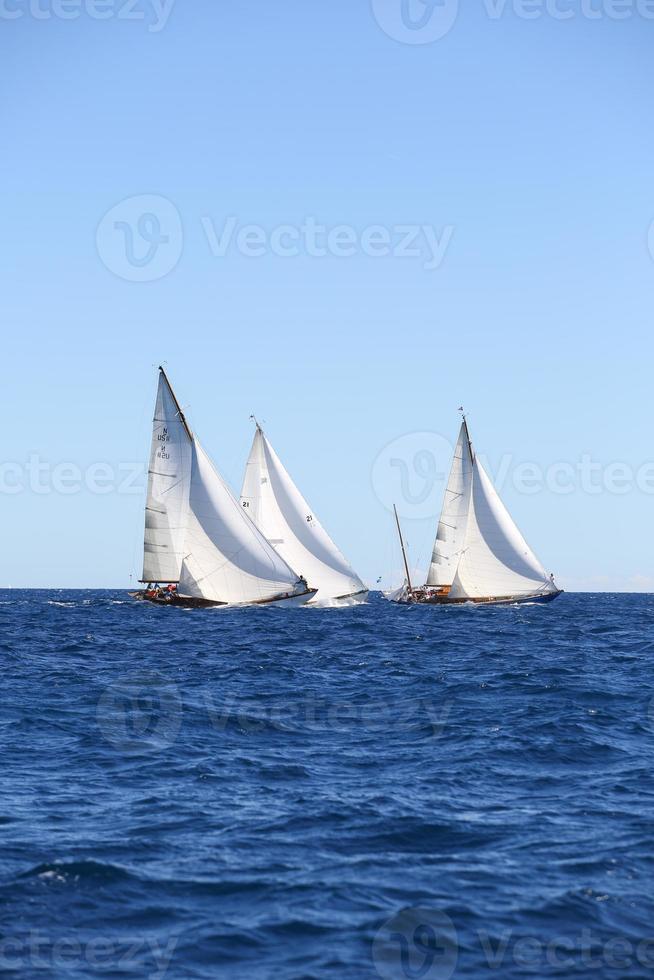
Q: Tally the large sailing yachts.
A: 3